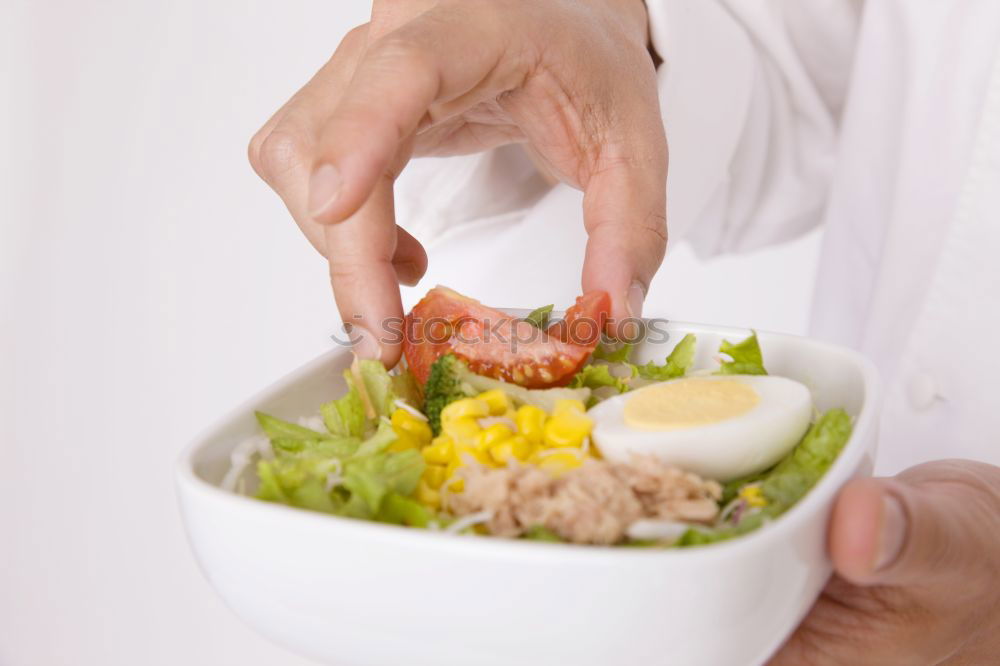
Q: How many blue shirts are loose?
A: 0